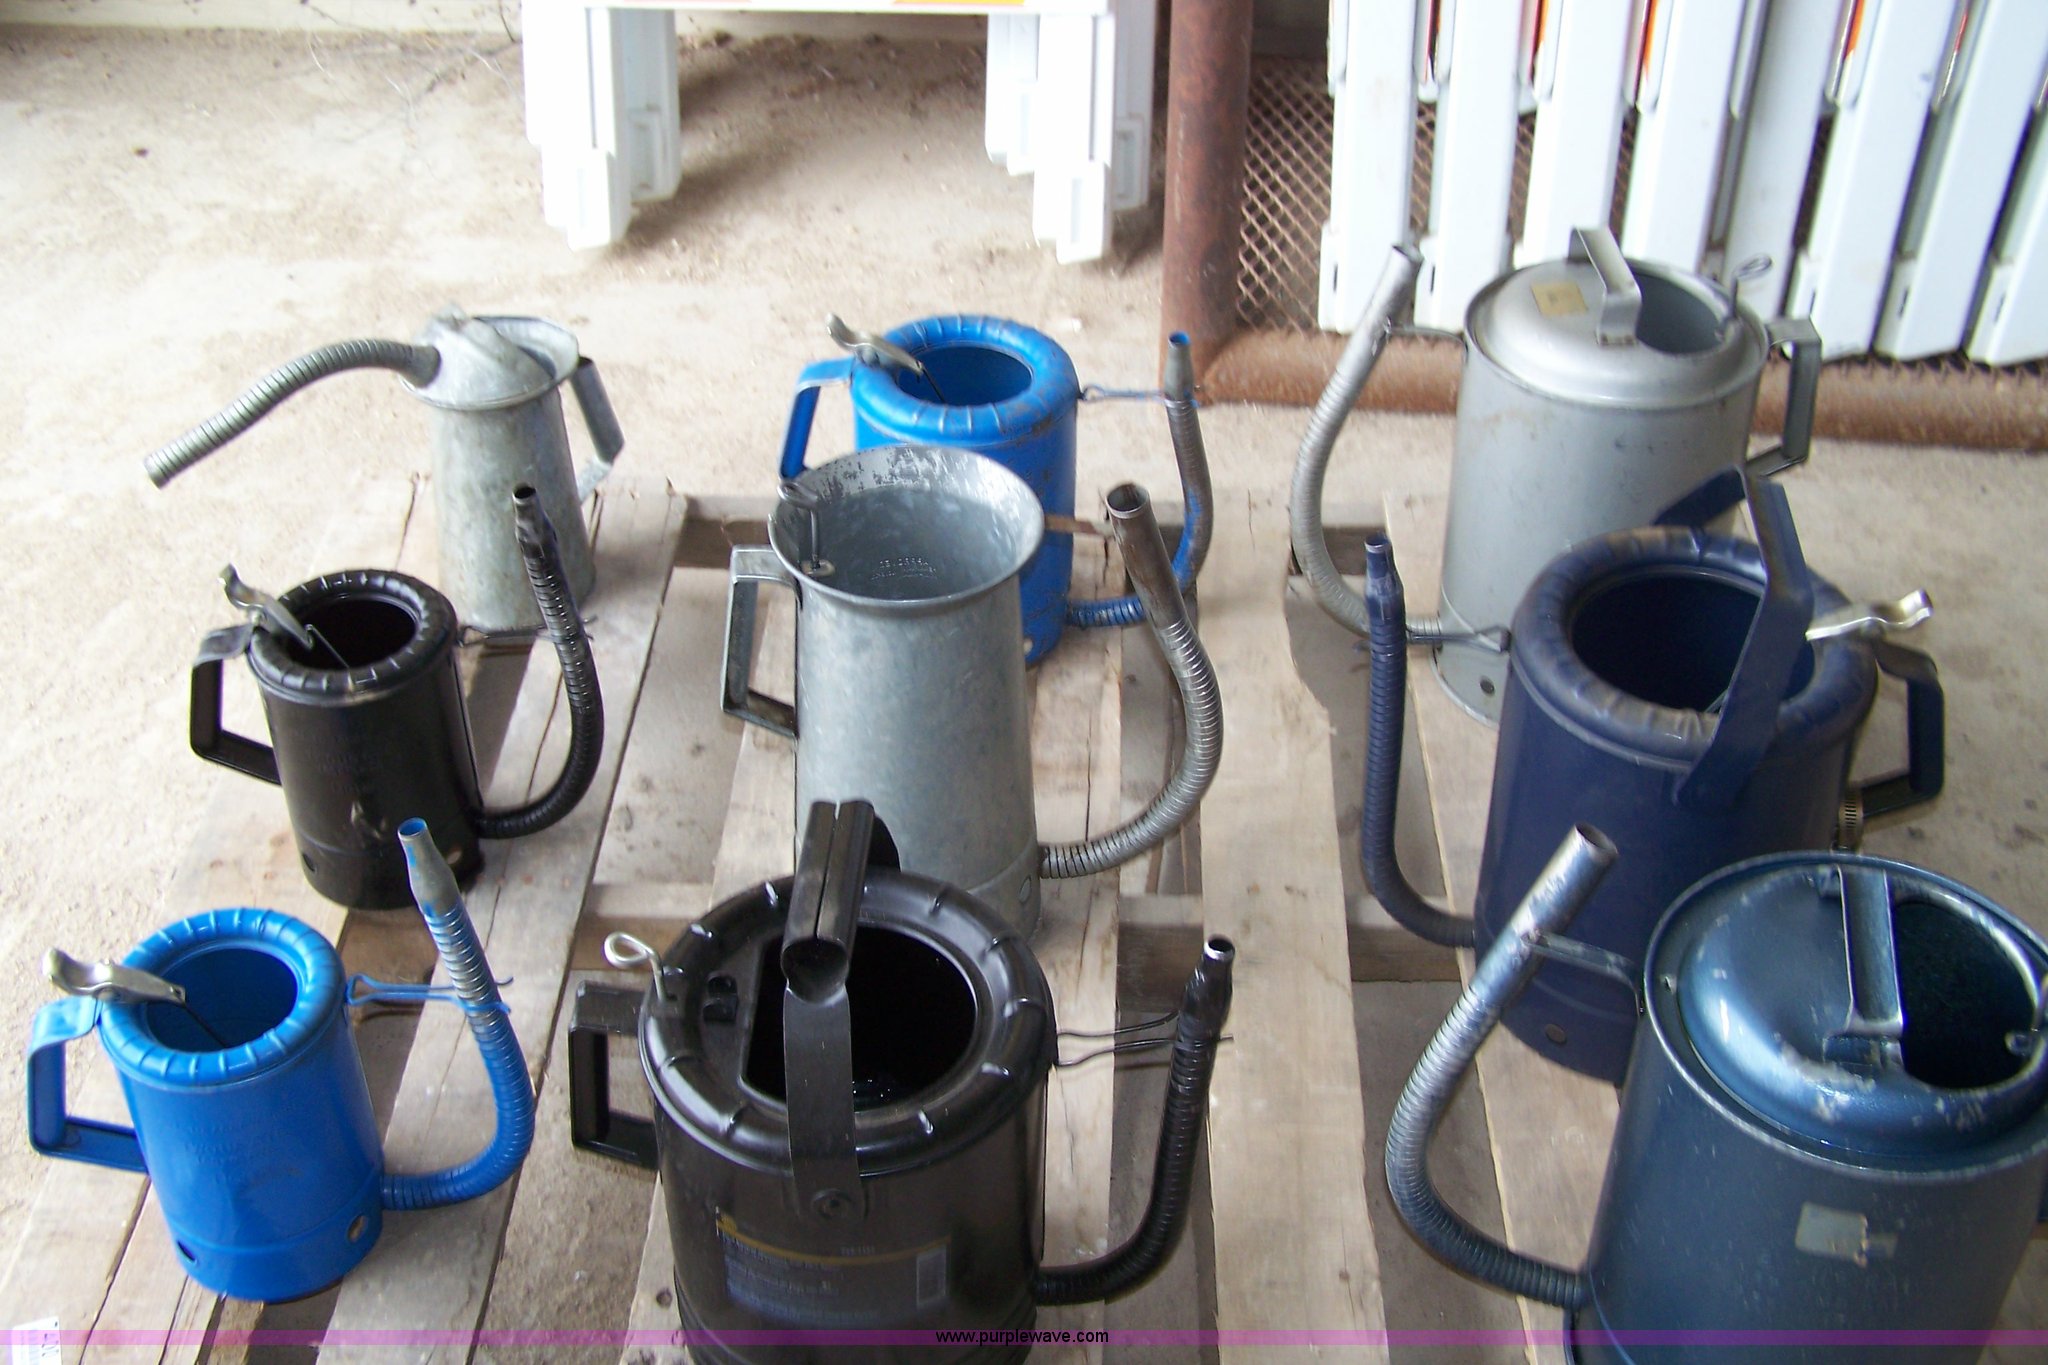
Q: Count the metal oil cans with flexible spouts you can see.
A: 9